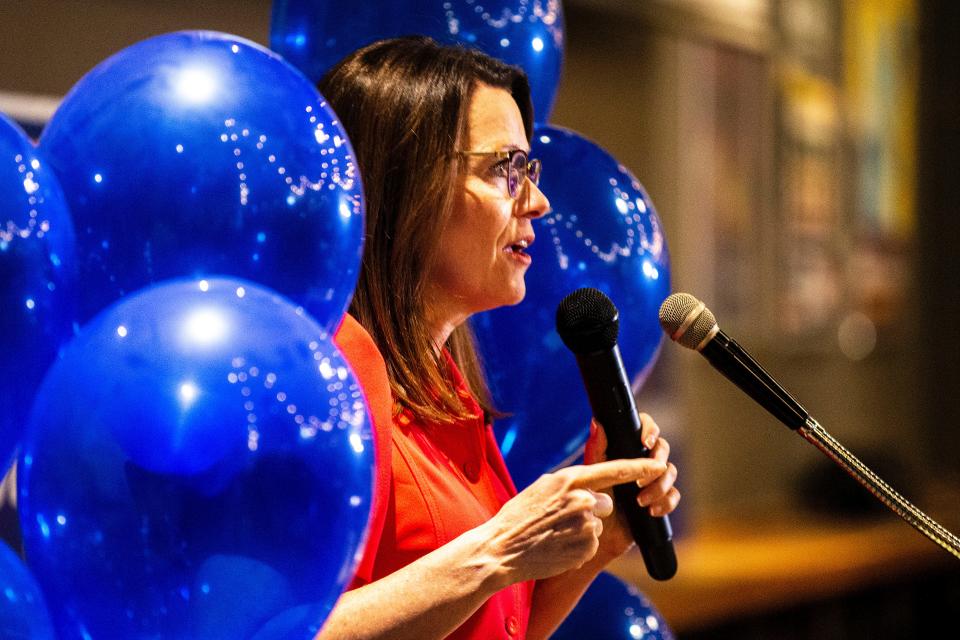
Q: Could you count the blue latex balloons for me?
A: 7